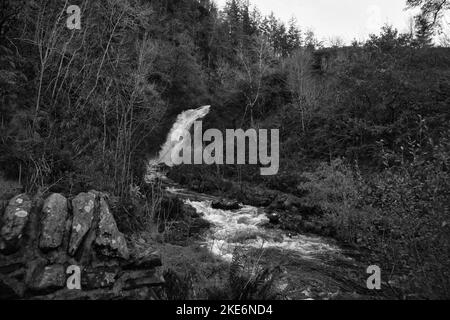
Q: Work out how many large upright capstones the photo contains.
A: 4